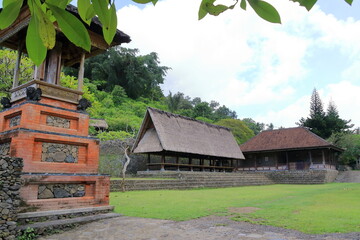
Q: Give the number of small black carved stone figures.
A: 3